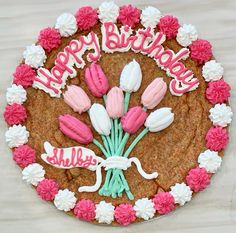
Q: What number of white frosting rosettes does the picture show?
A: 15